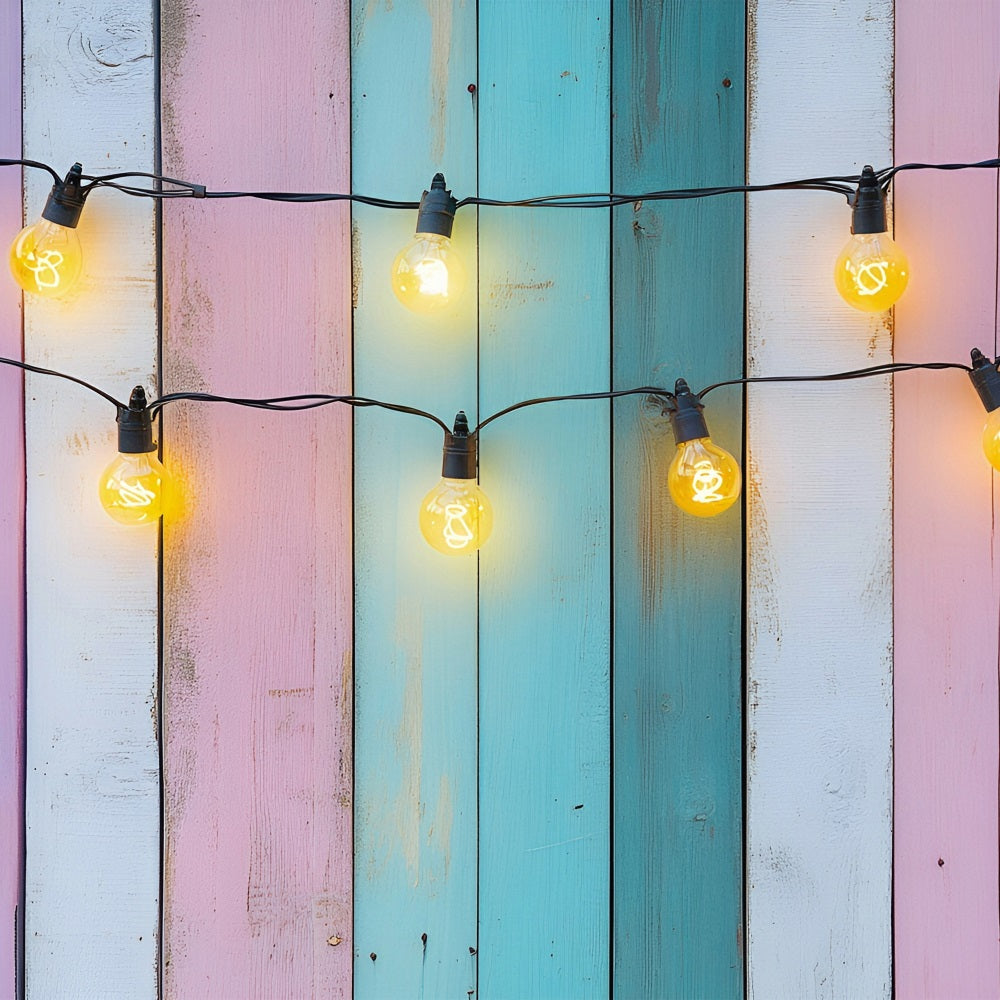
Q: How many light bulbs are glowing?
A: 7